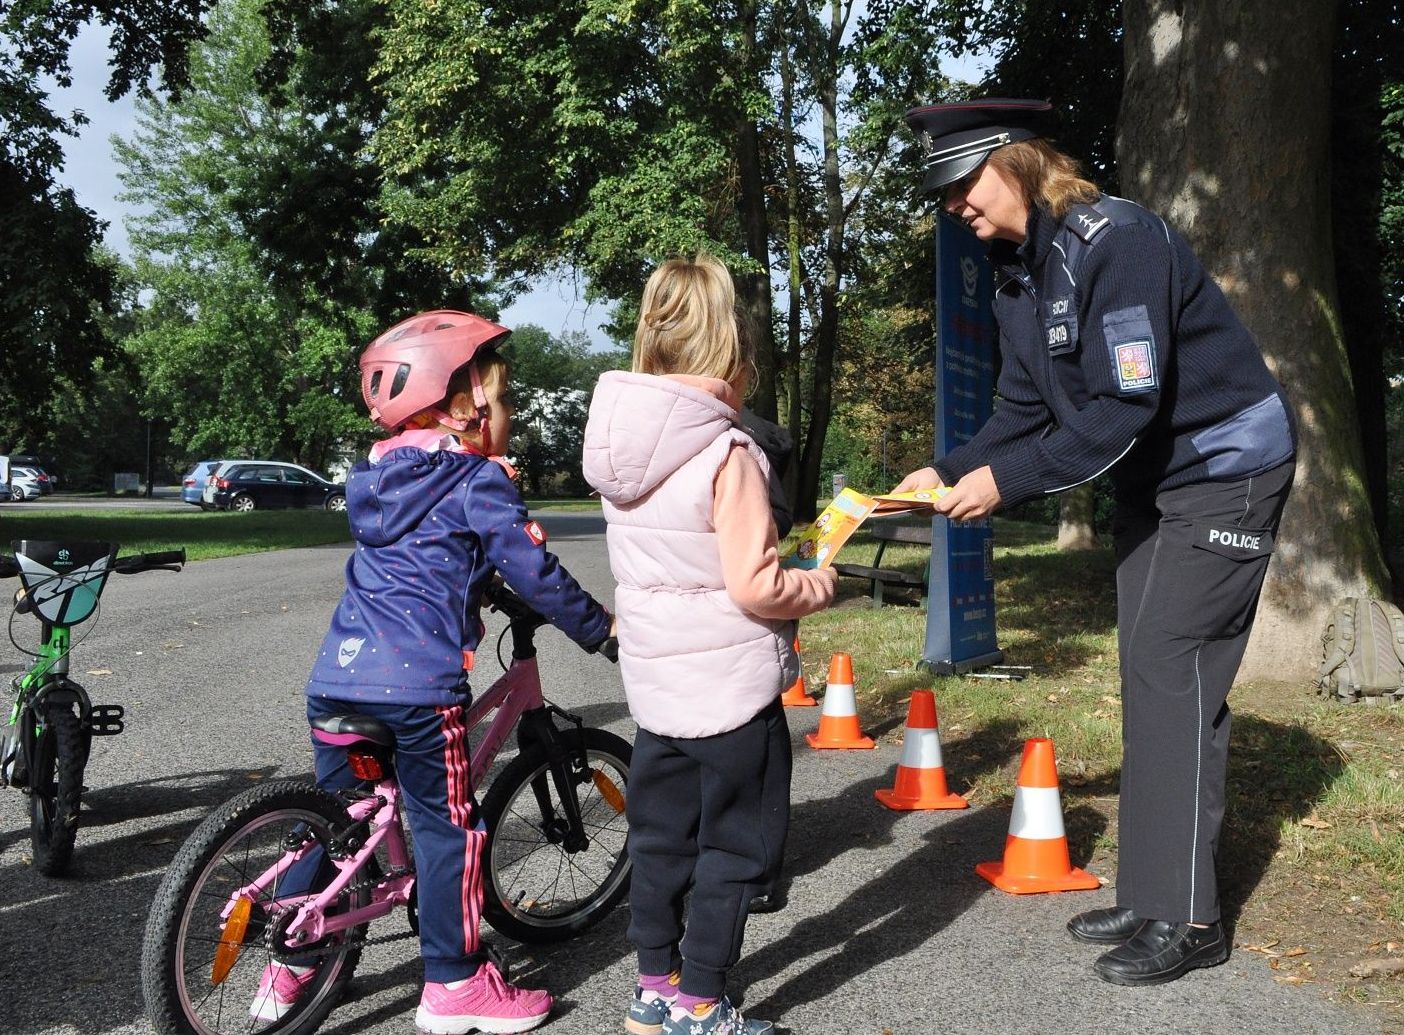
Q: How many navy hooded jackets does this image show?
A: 1